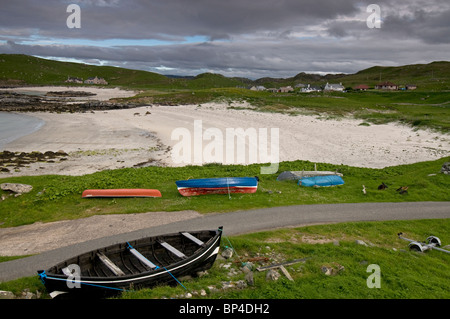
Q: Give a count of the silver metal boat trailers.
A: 1